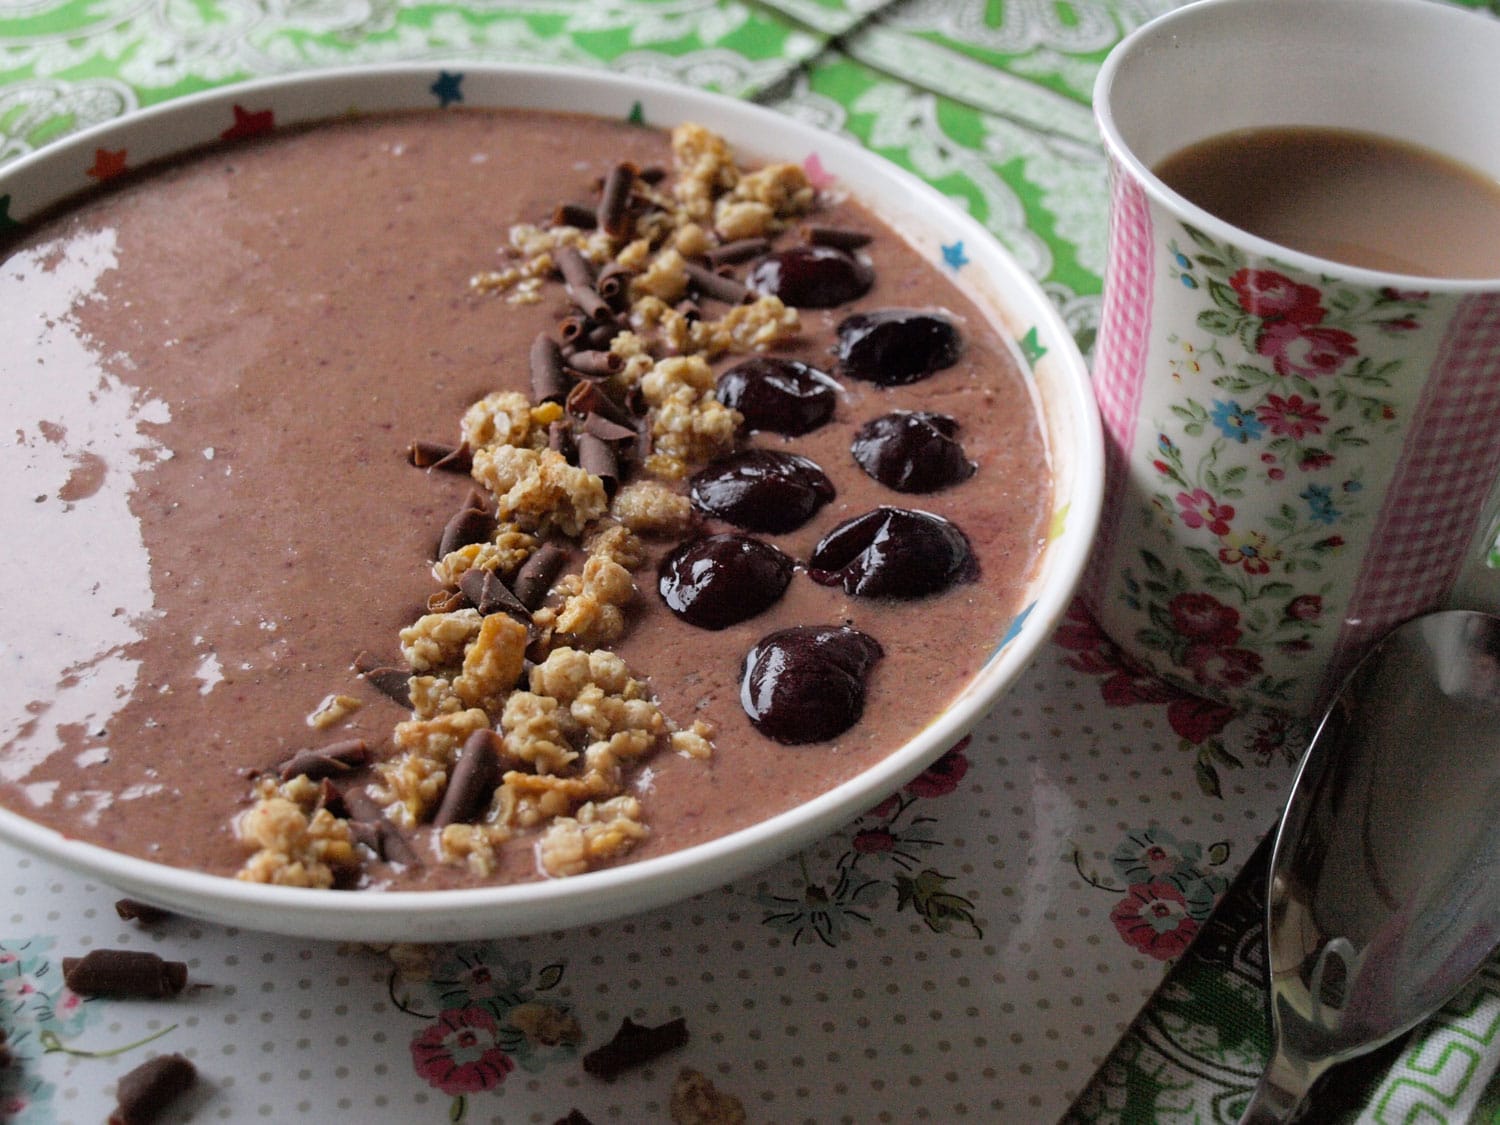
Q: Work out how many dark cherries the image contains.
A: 8